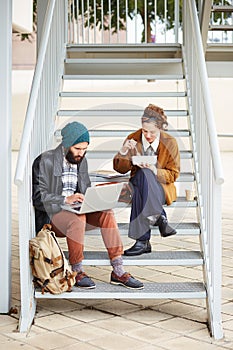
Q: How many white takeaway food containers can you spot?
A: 1